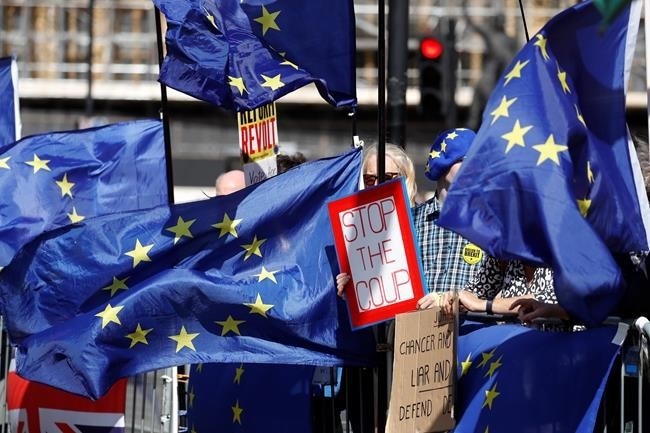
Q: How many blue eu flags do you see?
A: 7